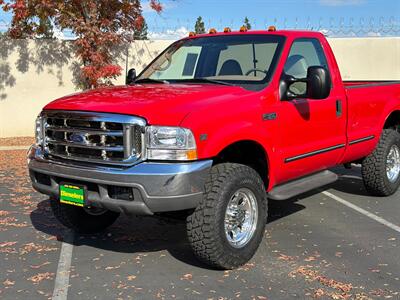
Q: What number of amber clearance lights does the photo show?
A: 5